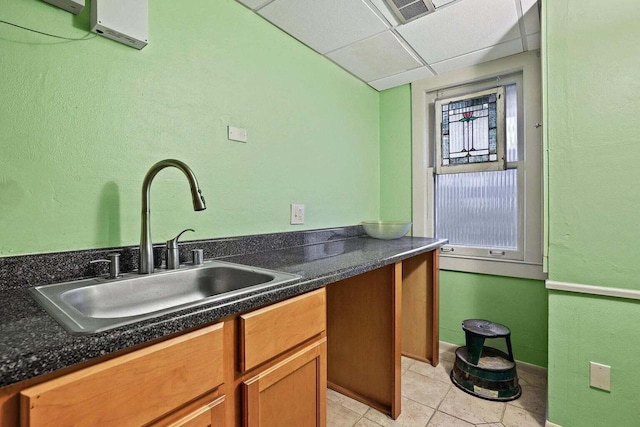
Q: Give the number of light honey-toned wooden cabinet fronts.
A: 4